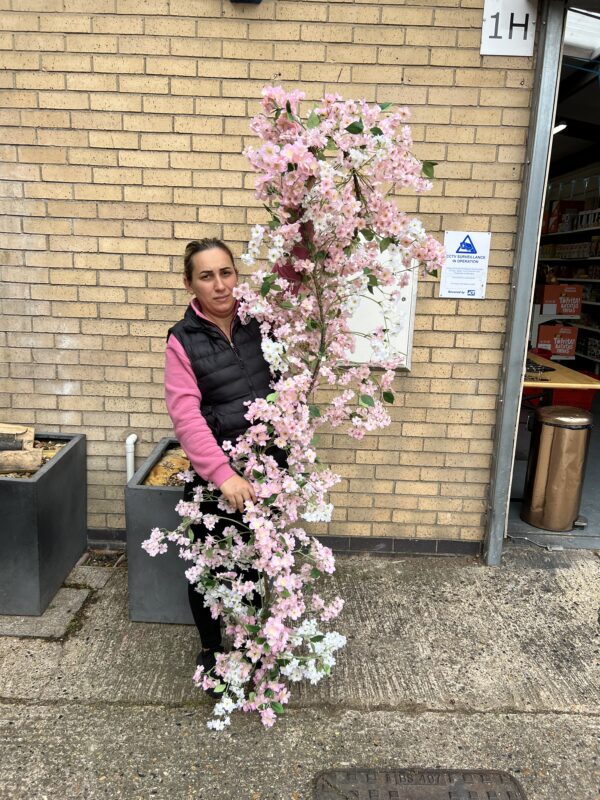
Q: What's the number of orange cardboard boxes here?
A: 2